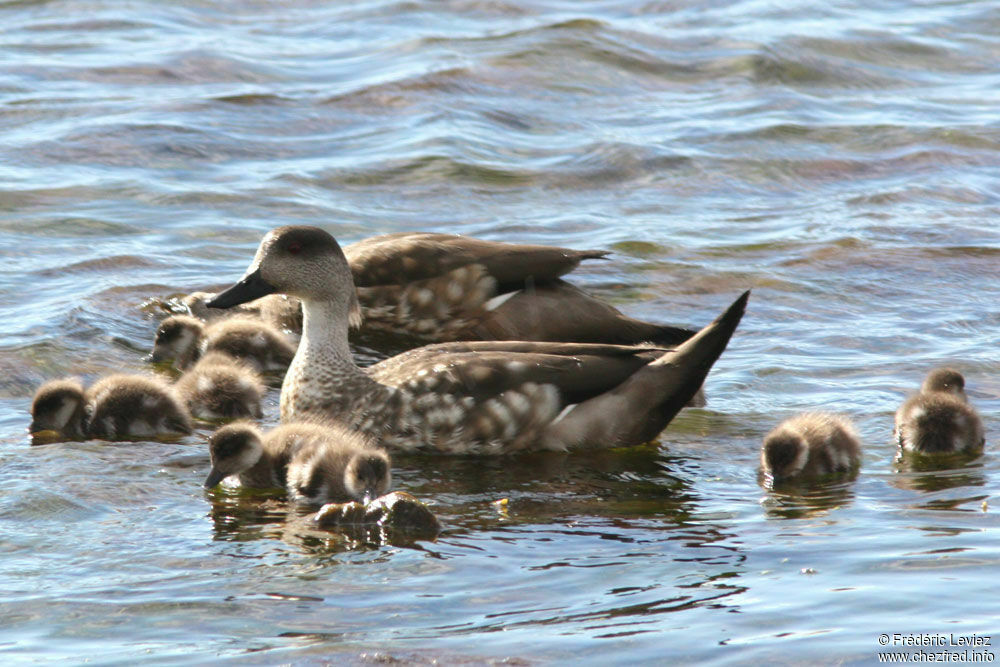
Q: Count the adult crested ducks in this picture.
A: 2